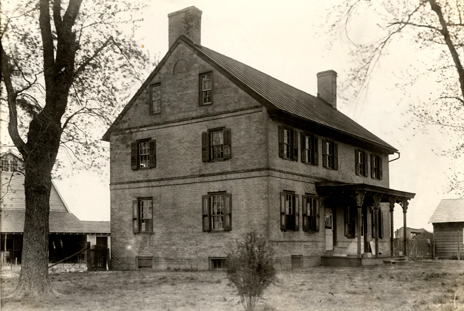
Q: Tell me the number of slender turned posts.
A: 4